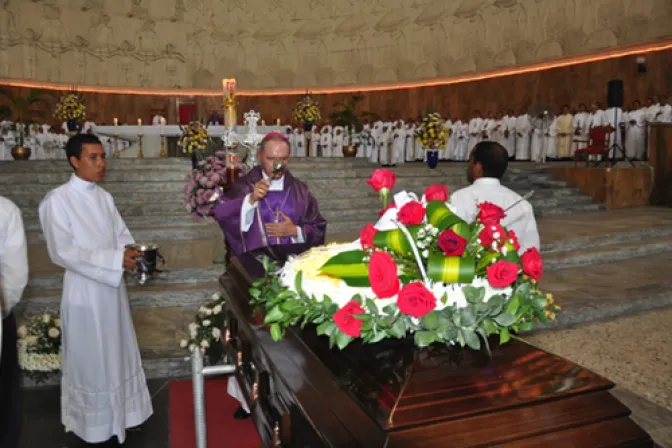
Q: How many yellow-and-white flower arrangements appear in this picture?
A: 4